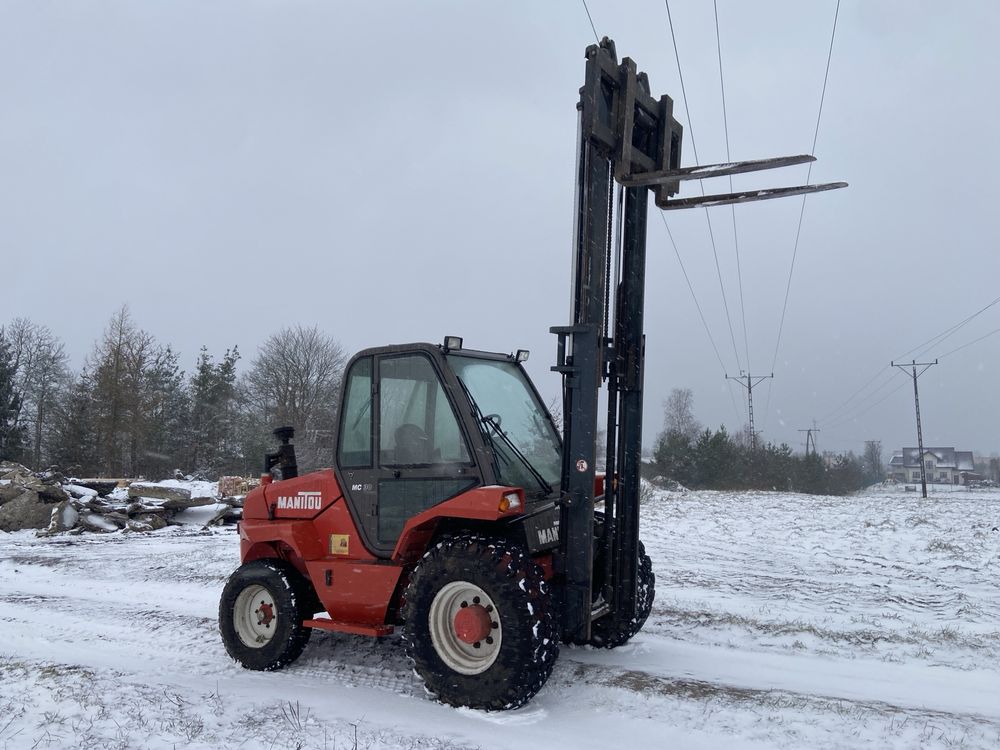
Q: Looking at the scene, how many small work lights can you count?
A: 2